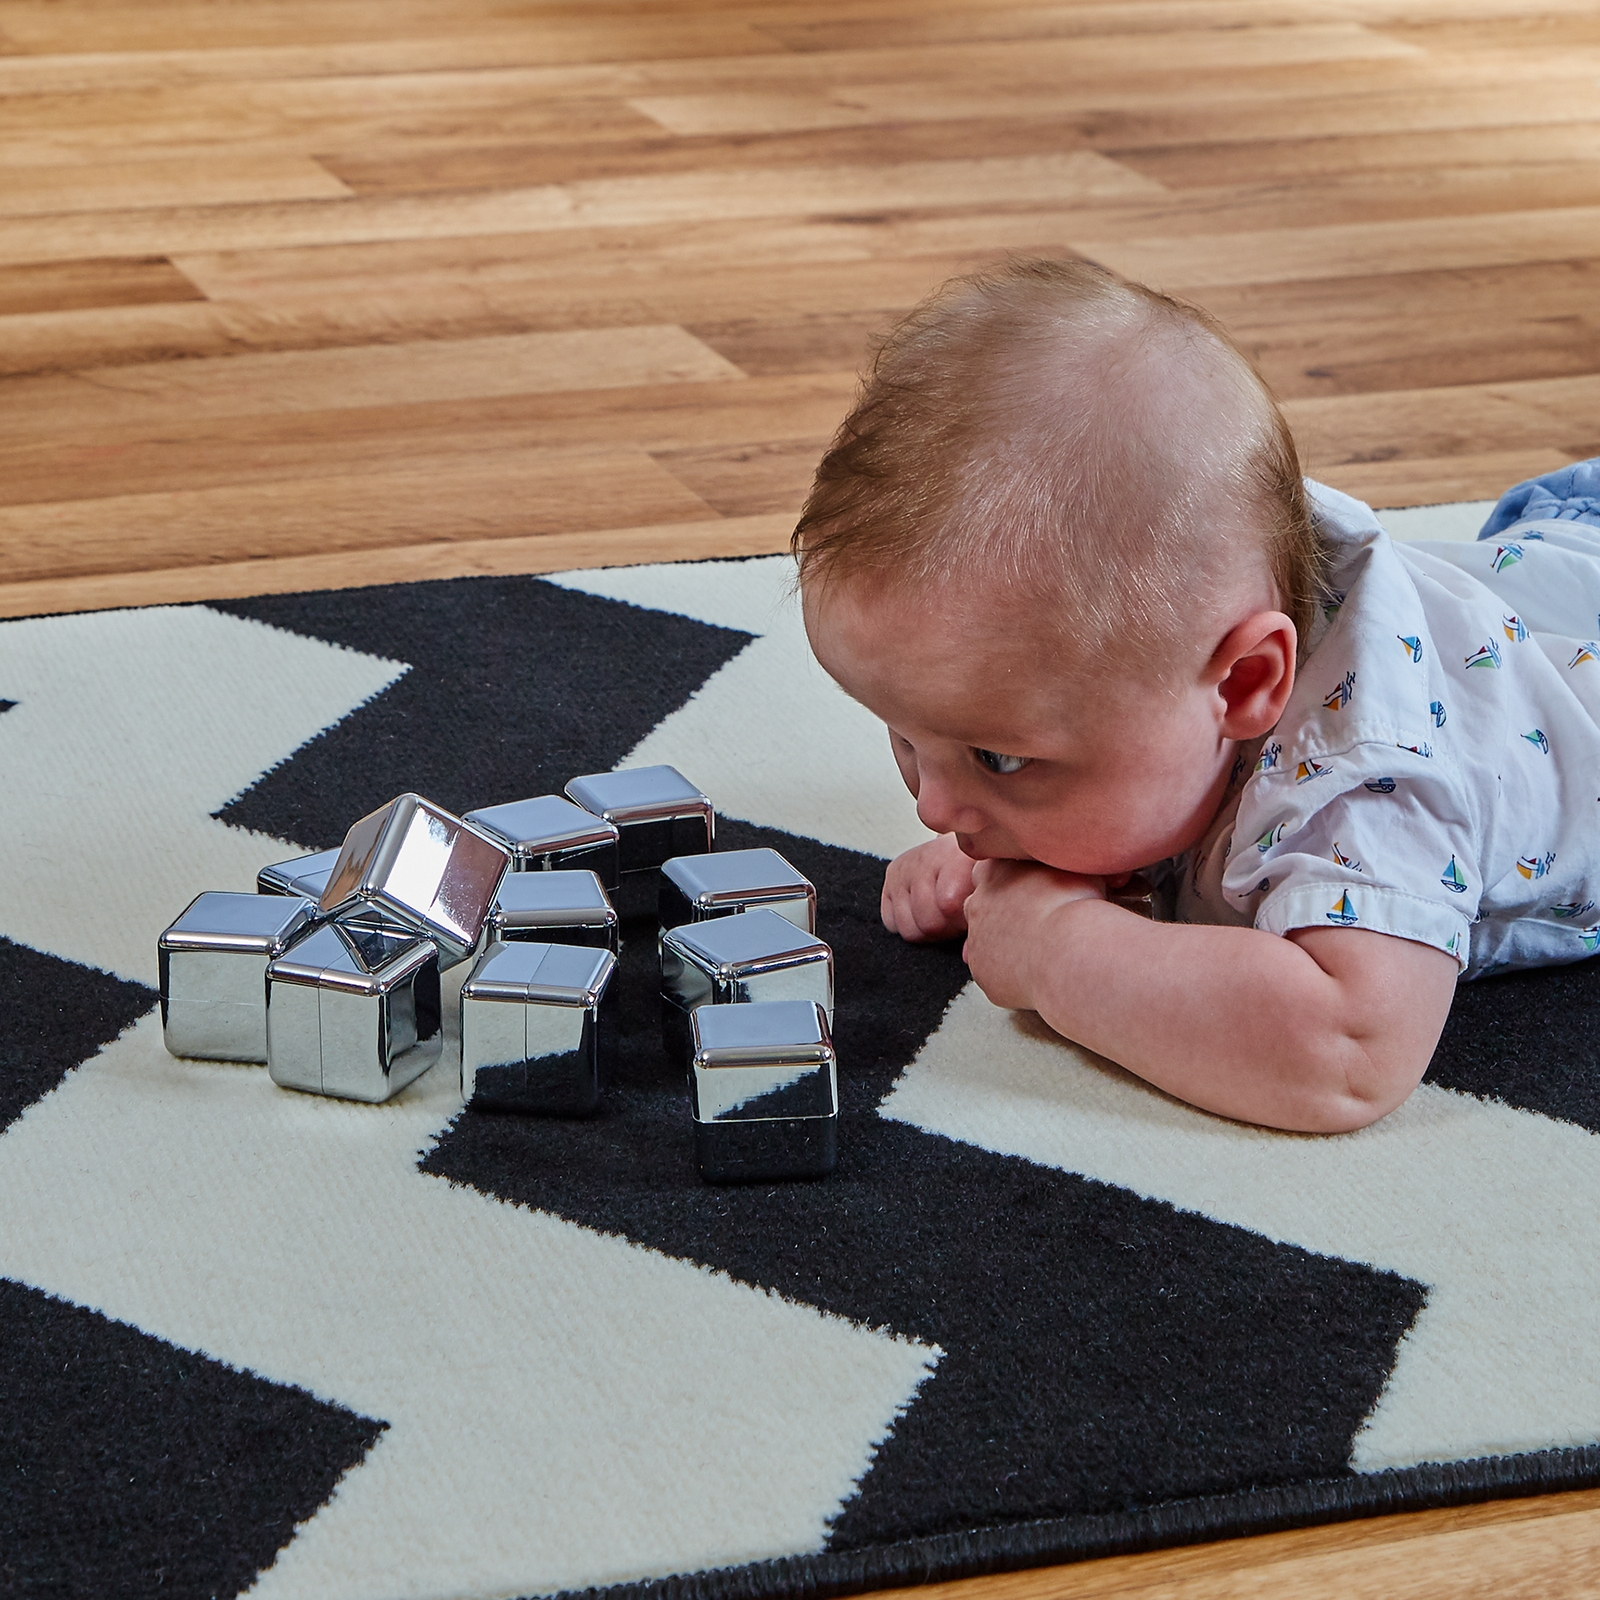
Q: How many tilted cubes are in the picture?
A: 1